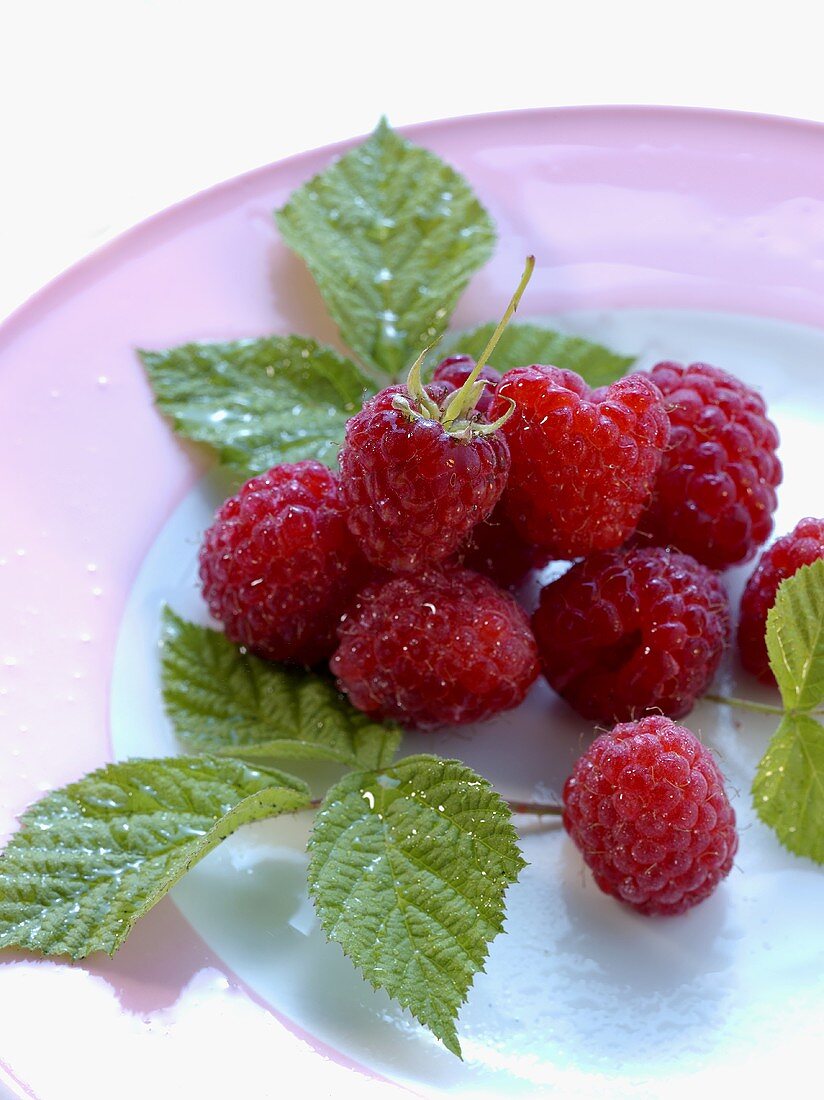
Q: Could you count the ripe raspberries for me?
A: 9